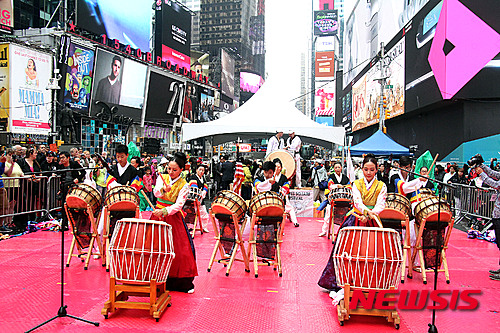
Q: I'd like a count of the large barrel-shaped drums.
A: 2